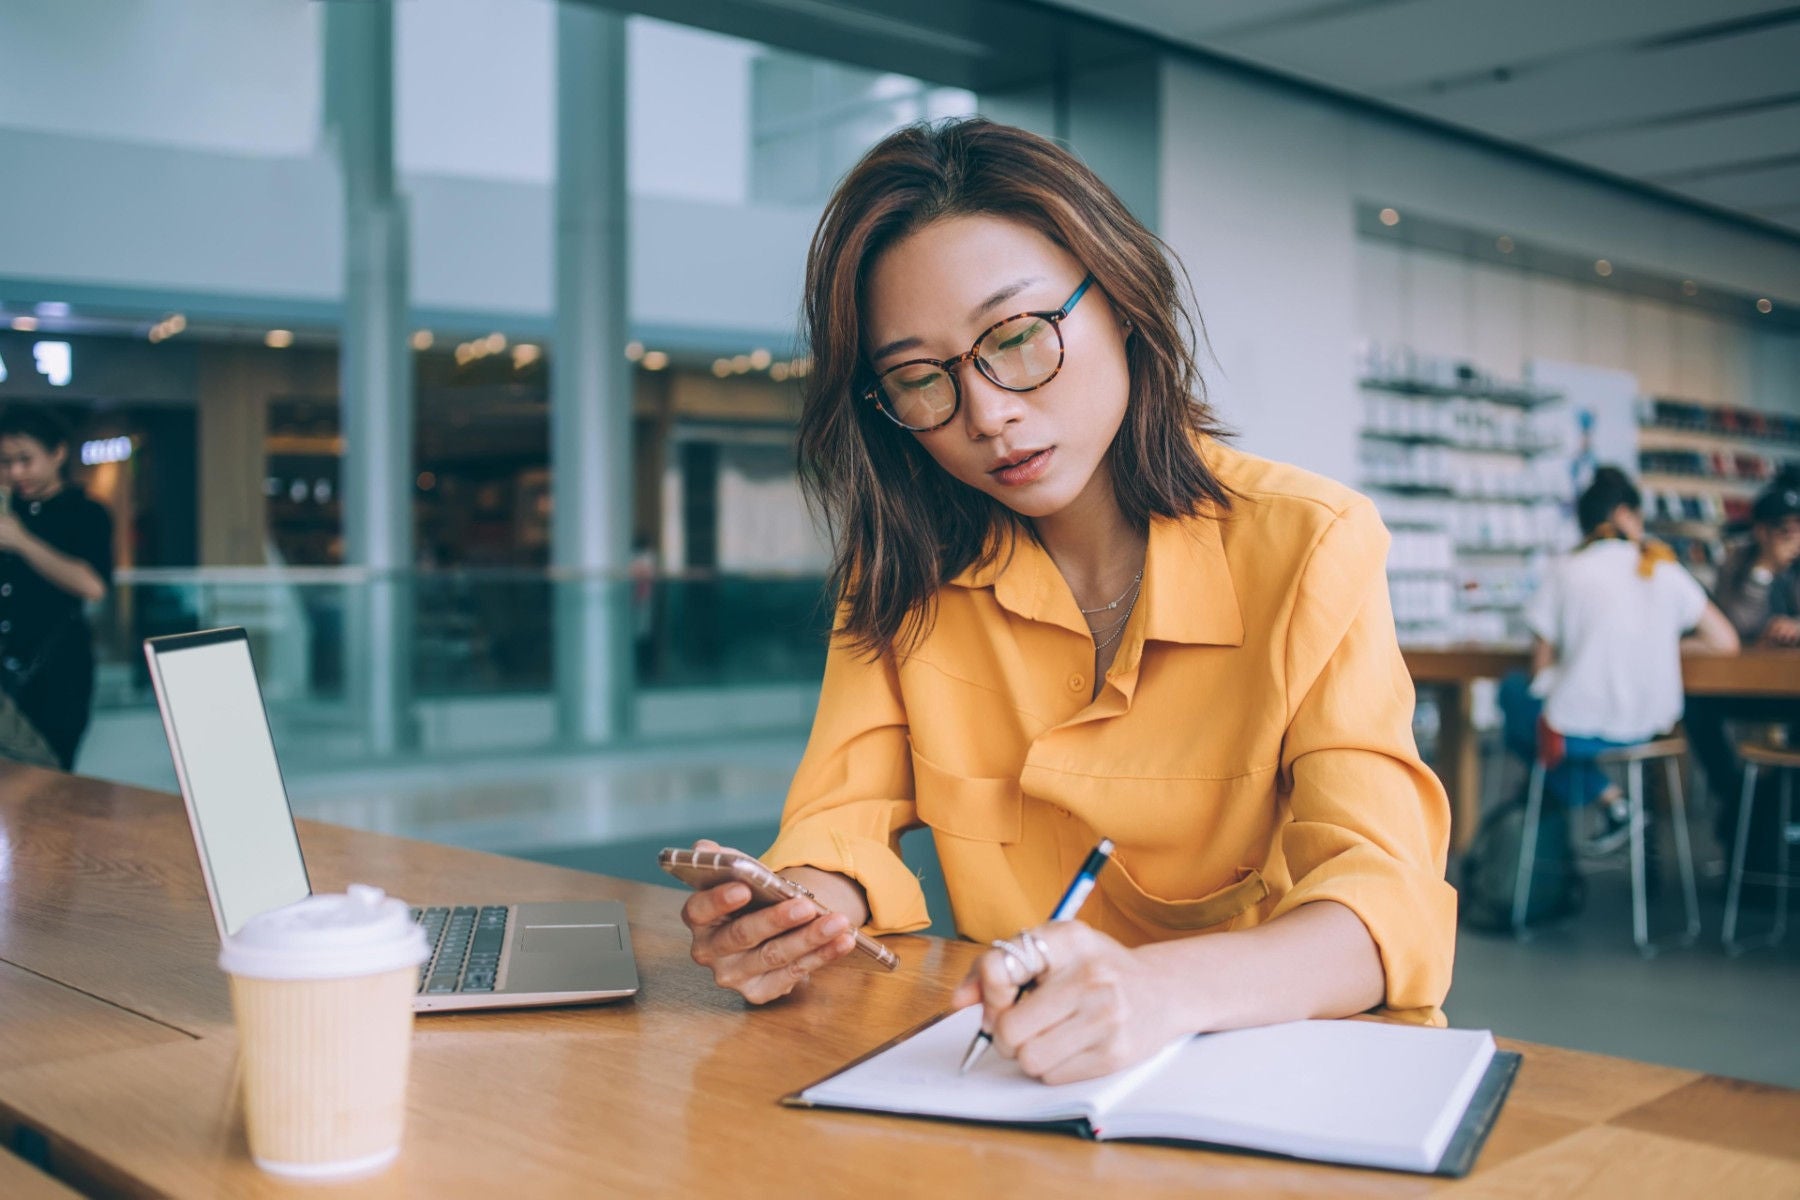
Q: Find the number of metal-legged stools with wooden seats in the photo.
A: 2